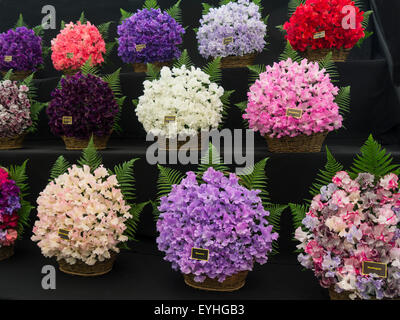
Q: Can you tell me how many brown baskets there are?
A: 13